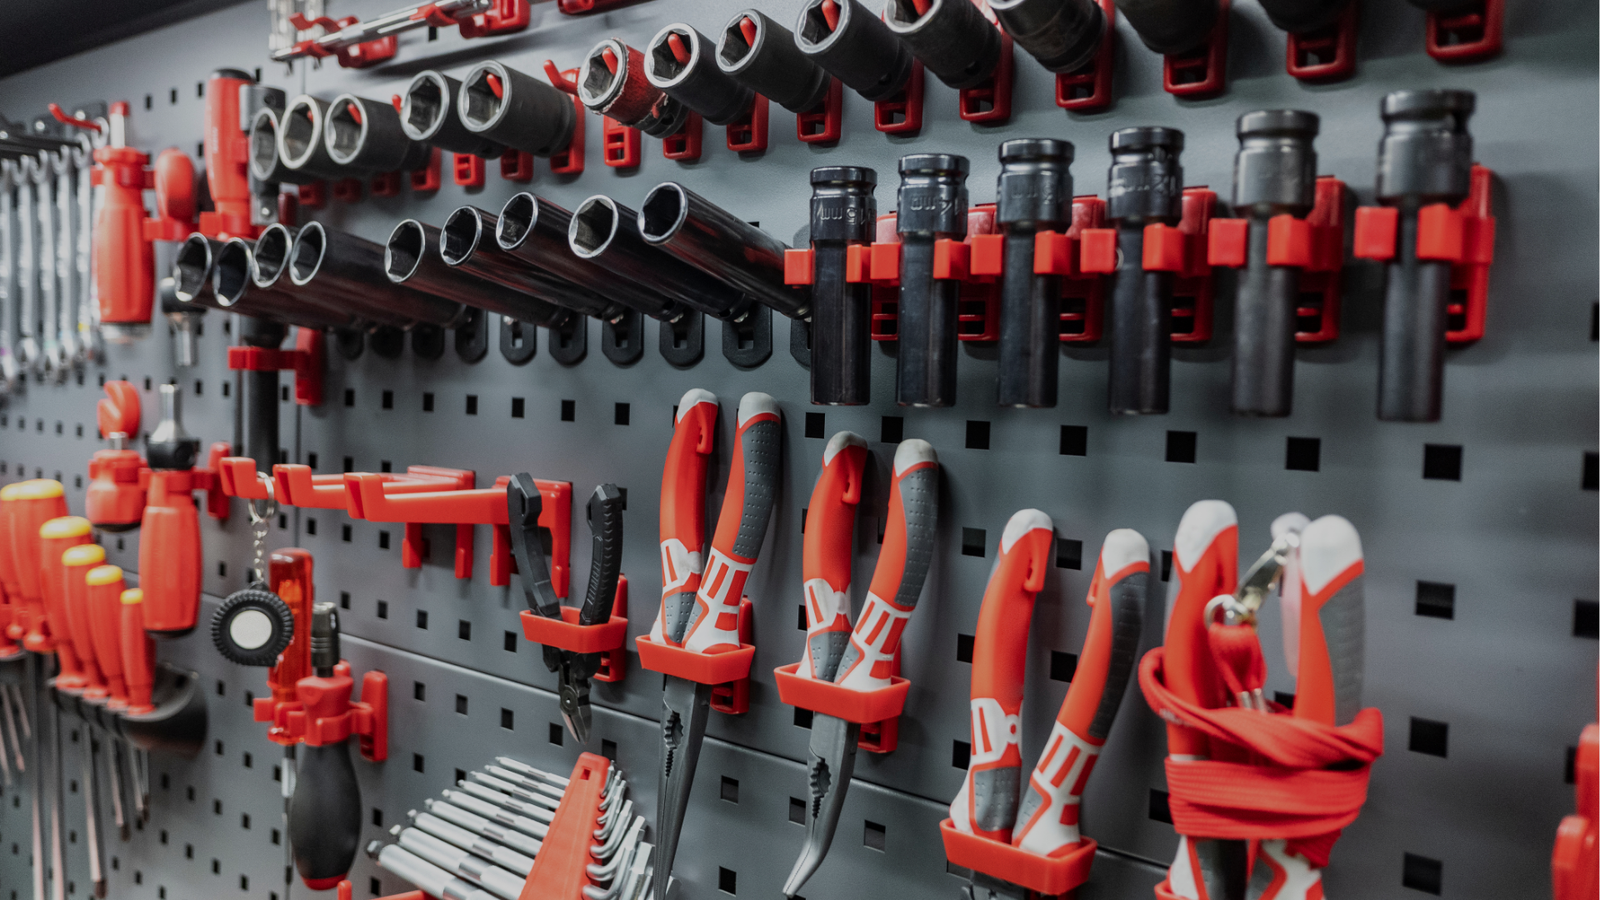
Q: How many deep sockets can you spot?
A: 15